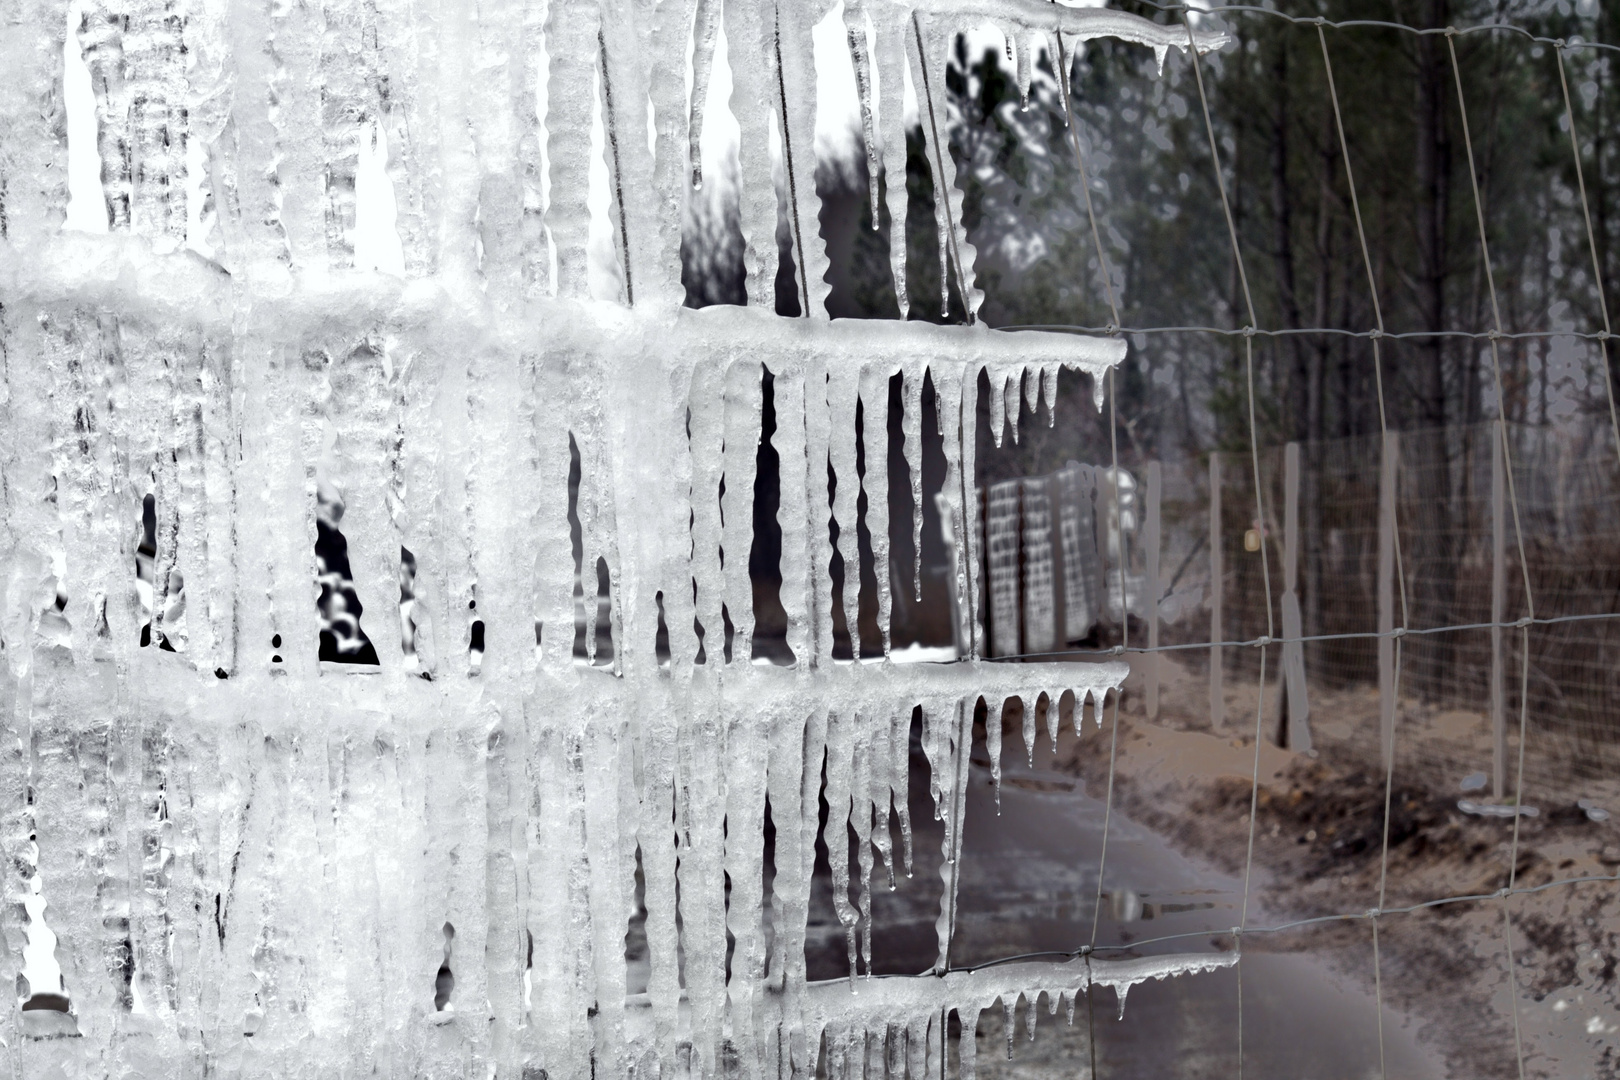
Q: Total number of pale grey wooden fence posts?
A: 5